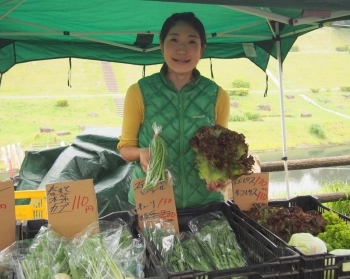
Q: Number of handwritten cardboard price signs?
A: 4